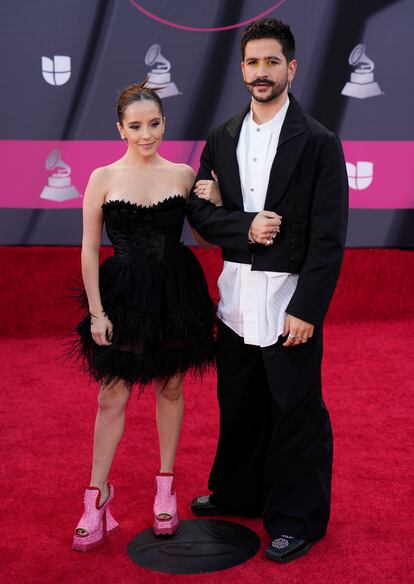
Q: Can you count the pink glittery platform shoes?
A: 2